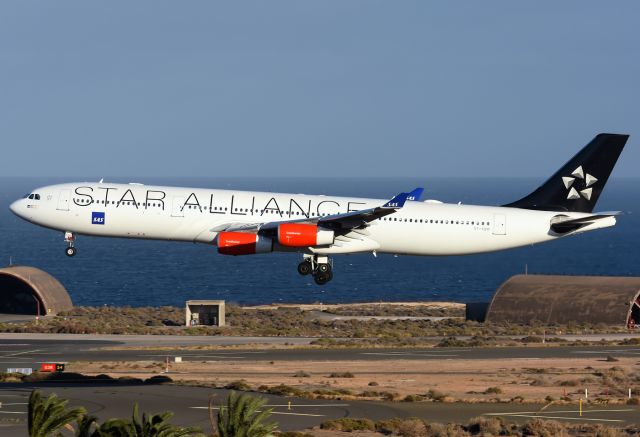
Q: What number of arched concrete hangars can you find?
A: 2